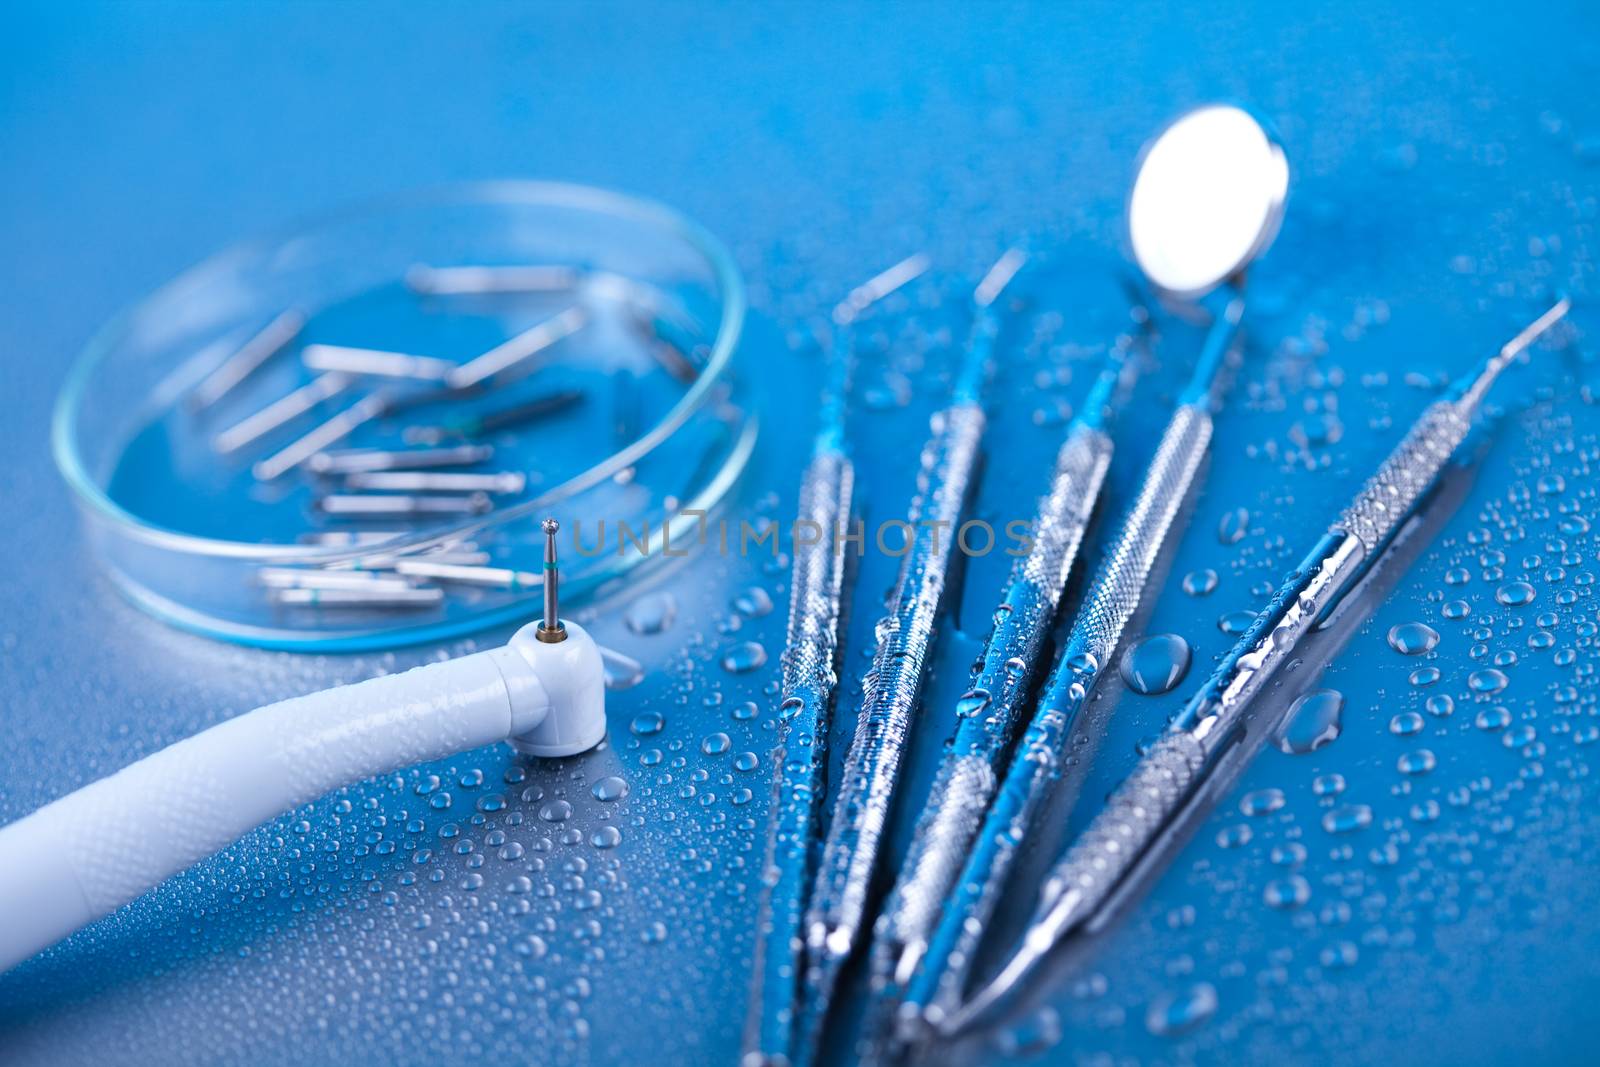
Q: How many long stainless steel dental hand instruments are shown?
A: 5